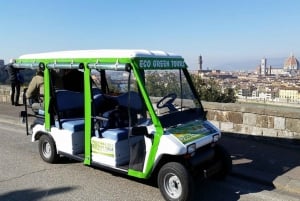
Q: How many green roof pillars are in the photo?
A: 3